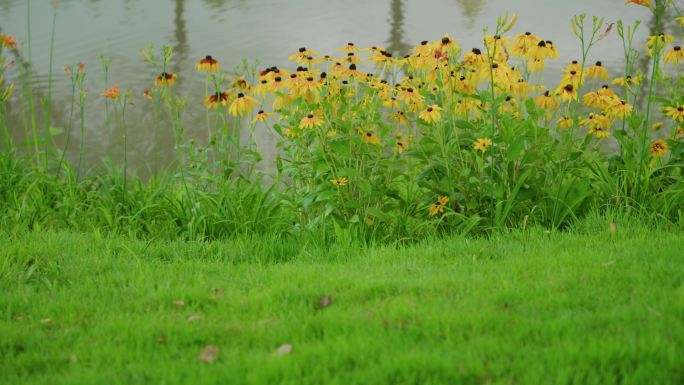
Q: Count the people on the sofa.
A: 0